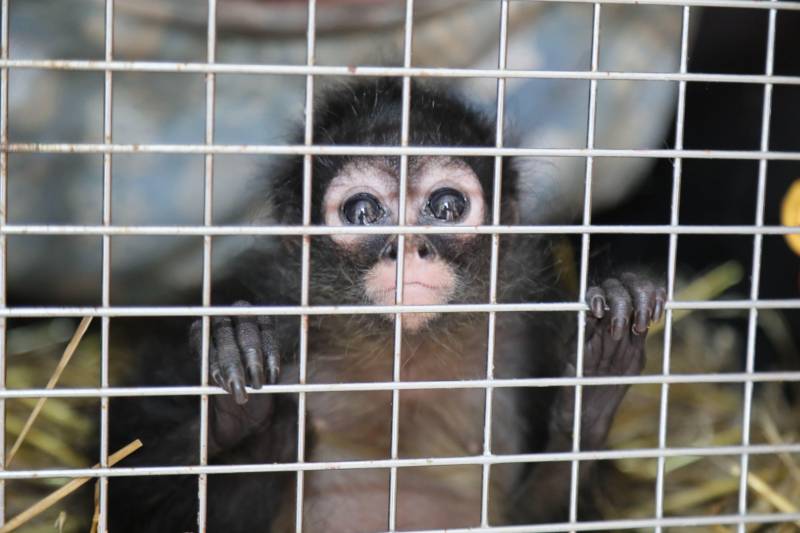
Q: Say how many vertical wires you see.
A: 9